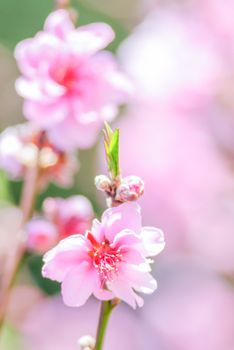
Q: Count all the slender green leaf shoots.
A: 1